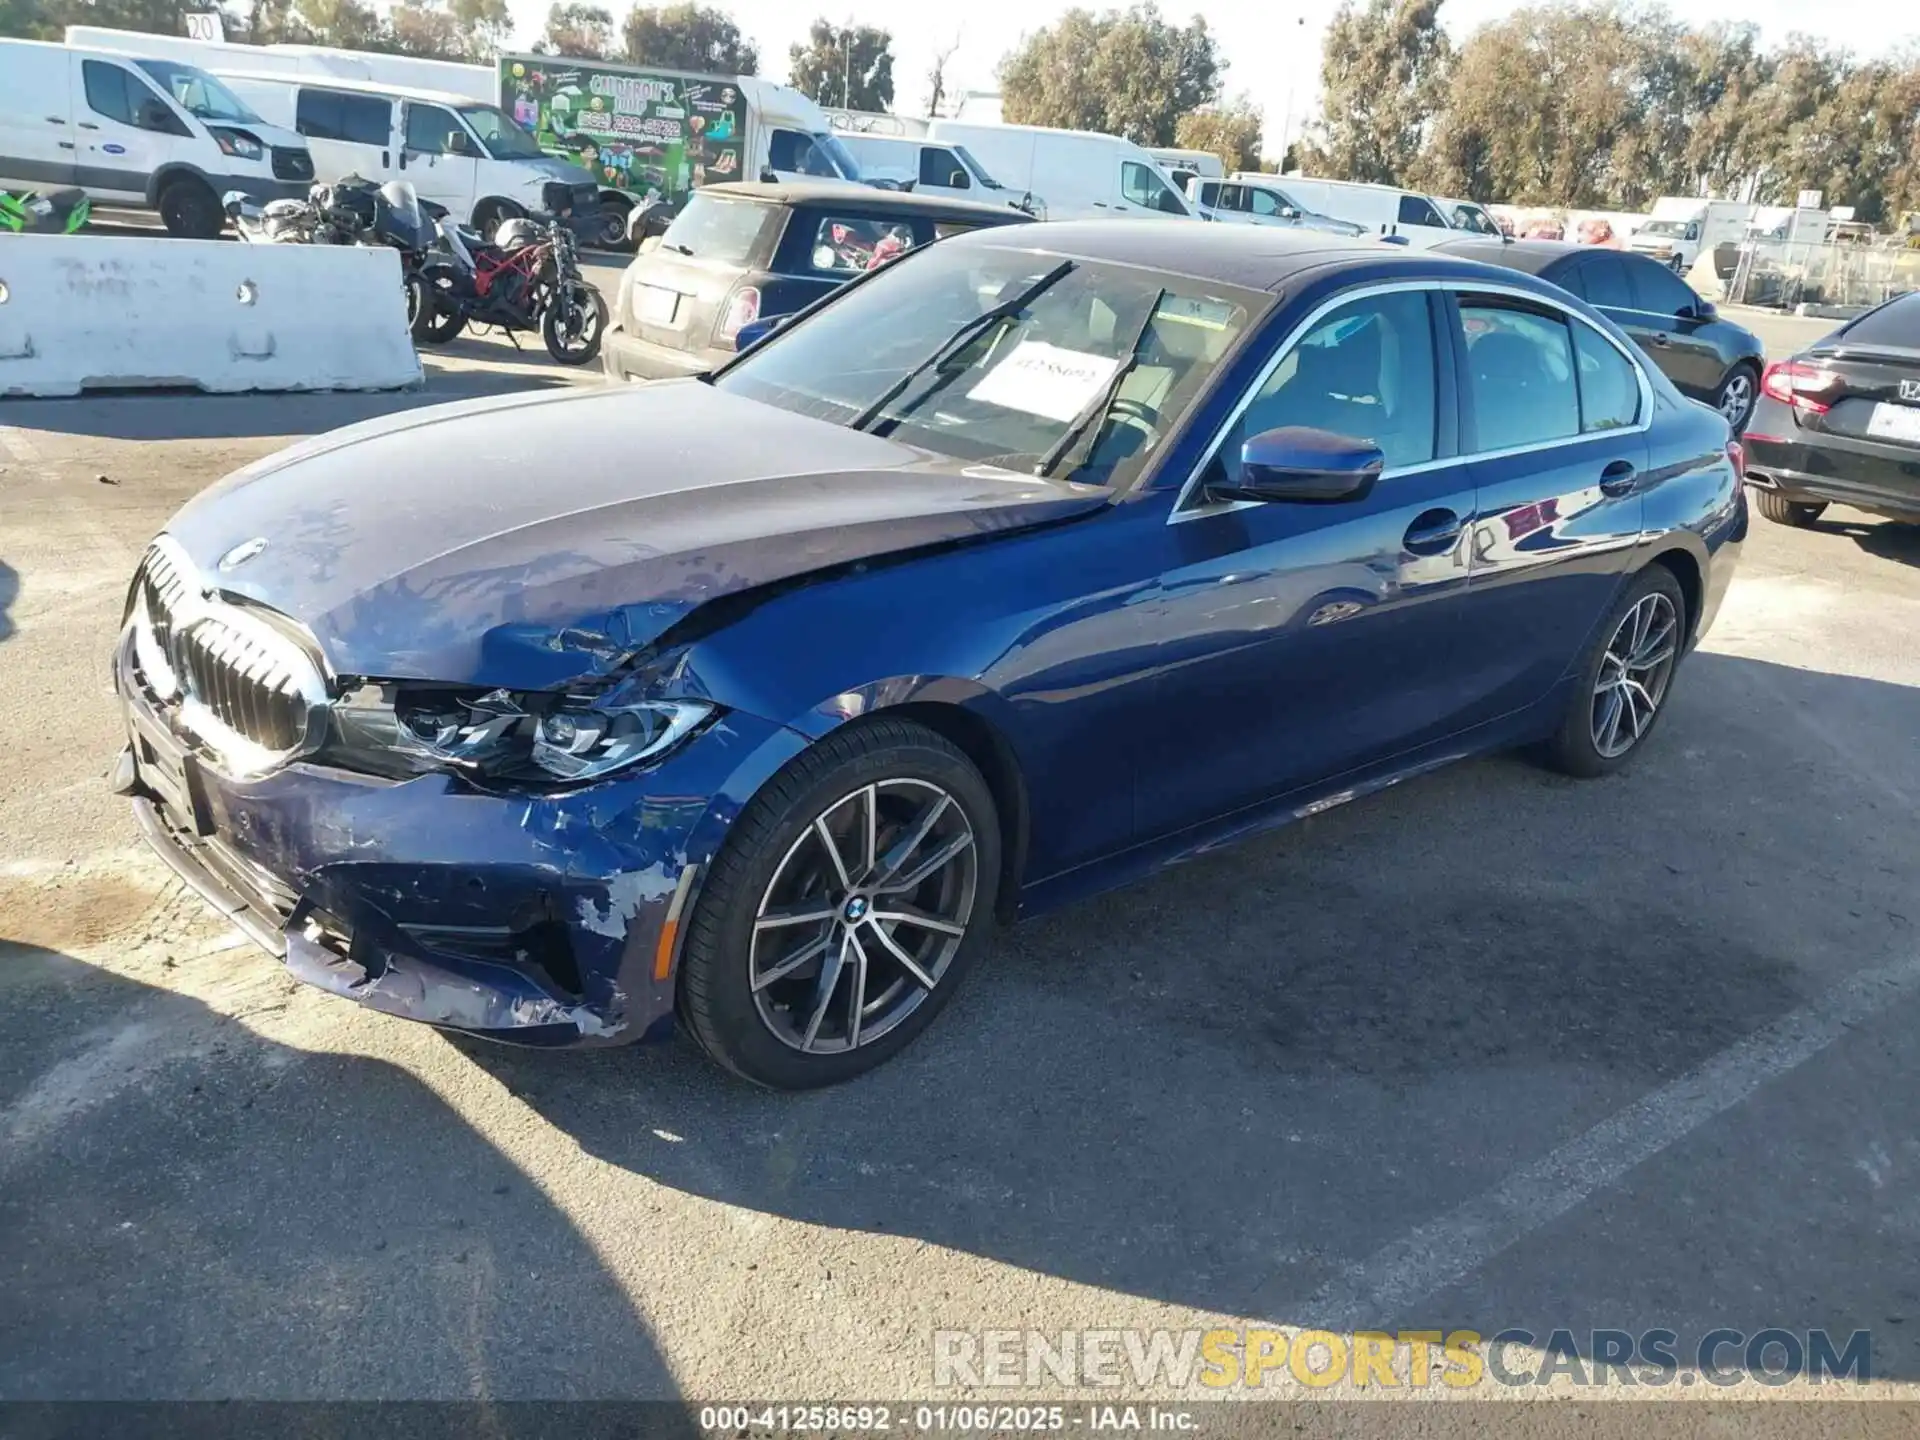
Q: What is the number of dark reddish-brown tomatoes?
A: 0